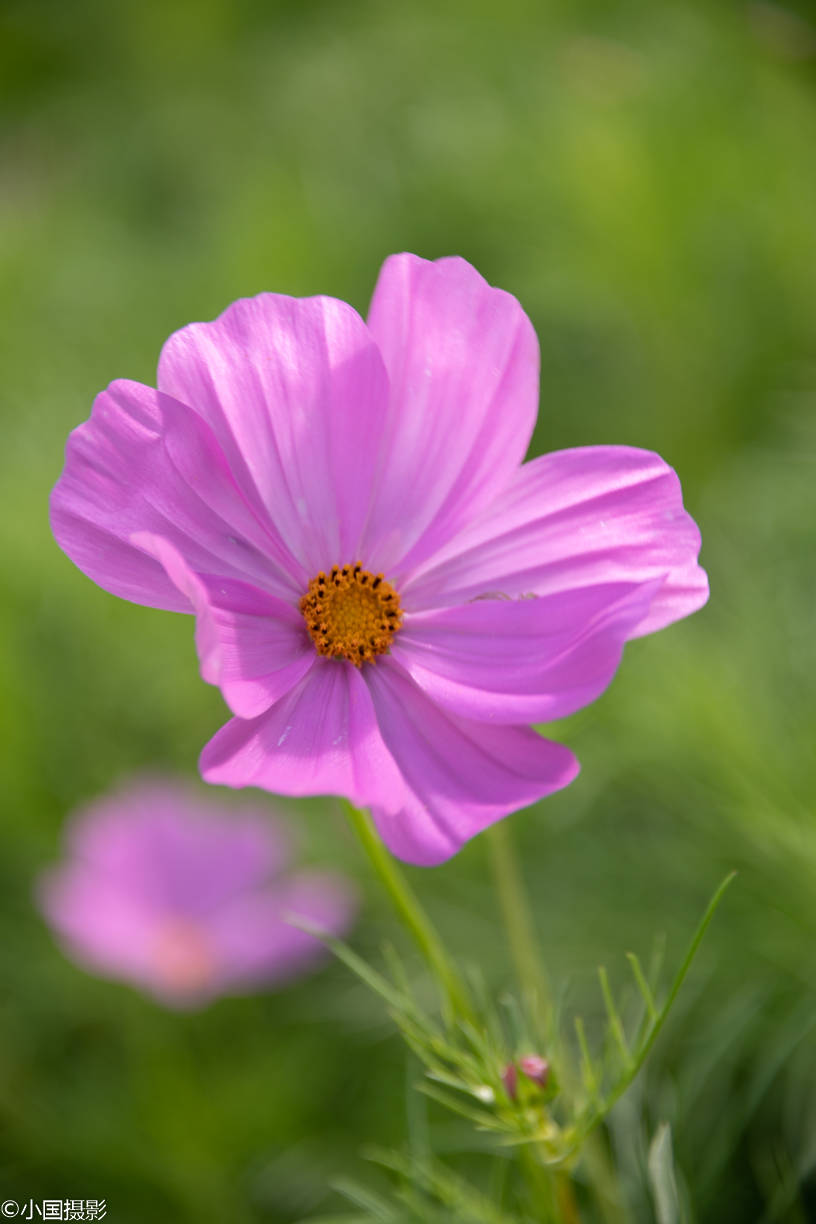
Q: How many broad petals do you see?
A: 8